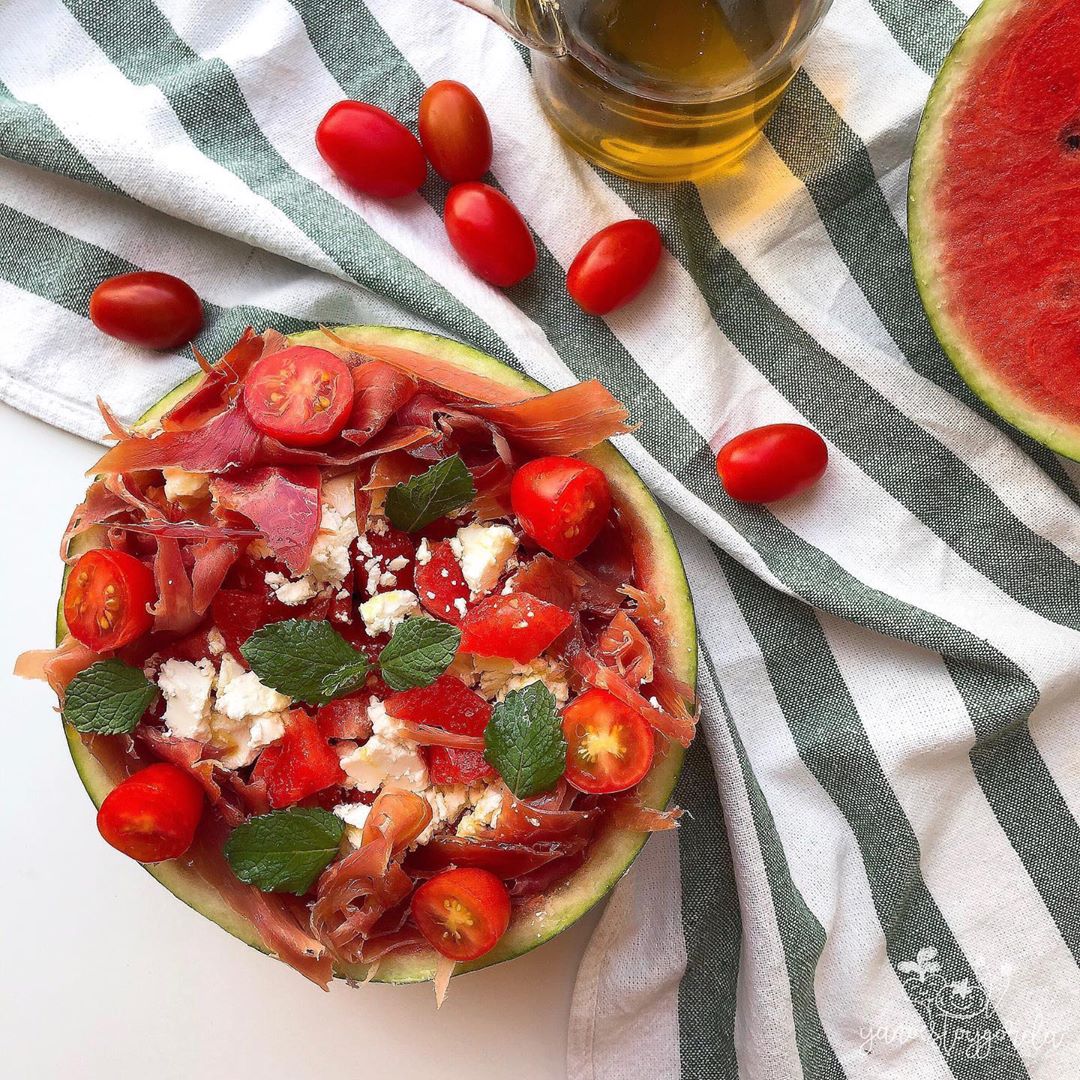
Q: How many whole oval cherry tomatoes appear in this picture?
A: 6